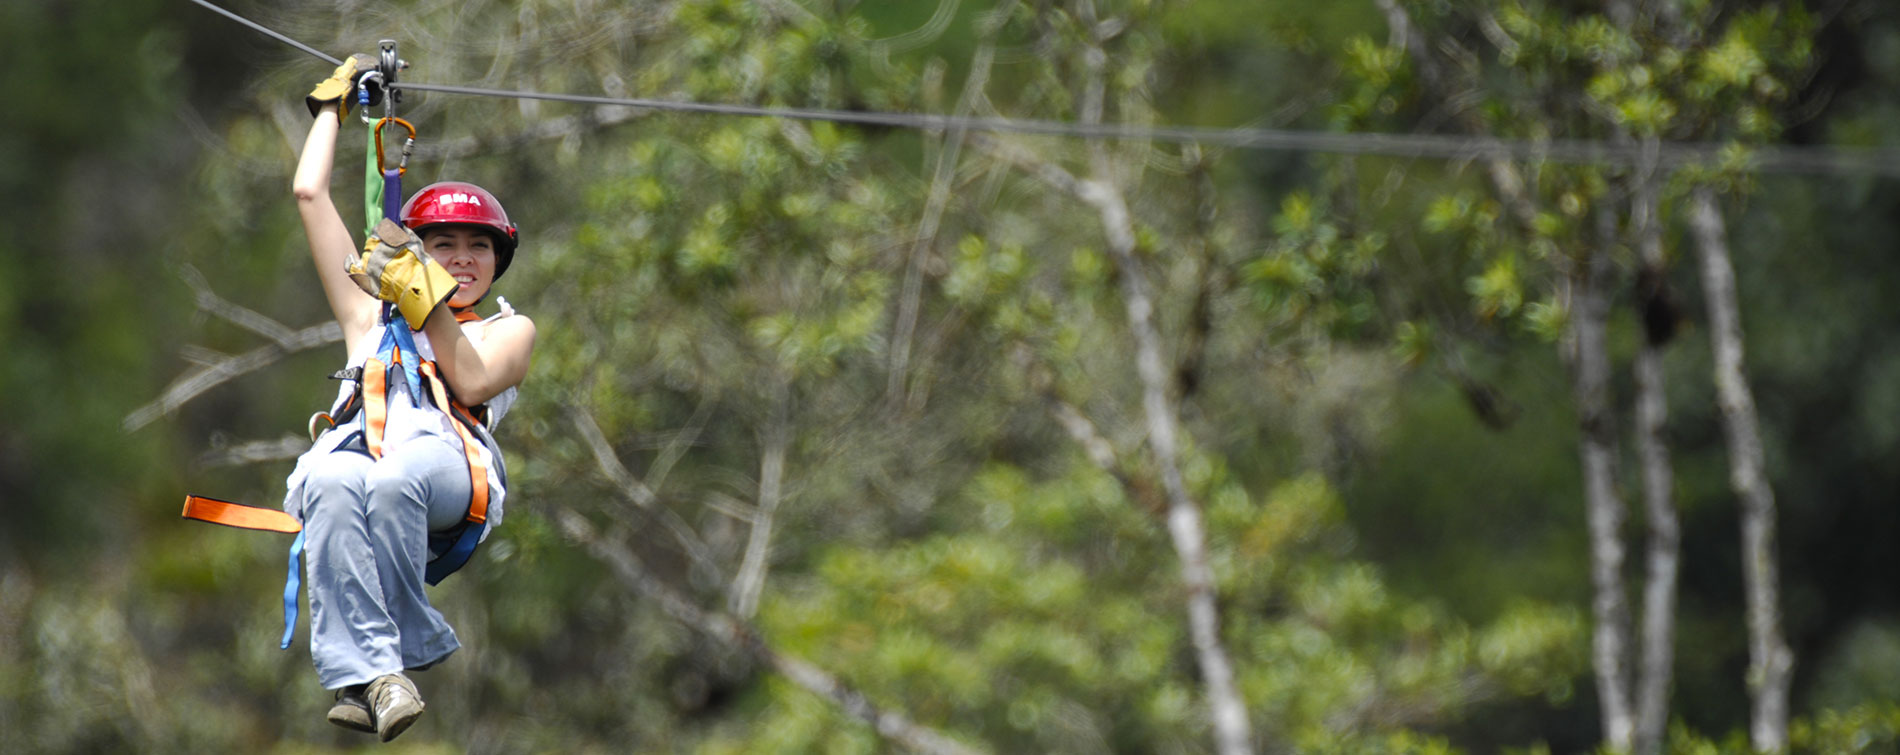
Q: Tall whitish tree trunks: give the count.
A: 4